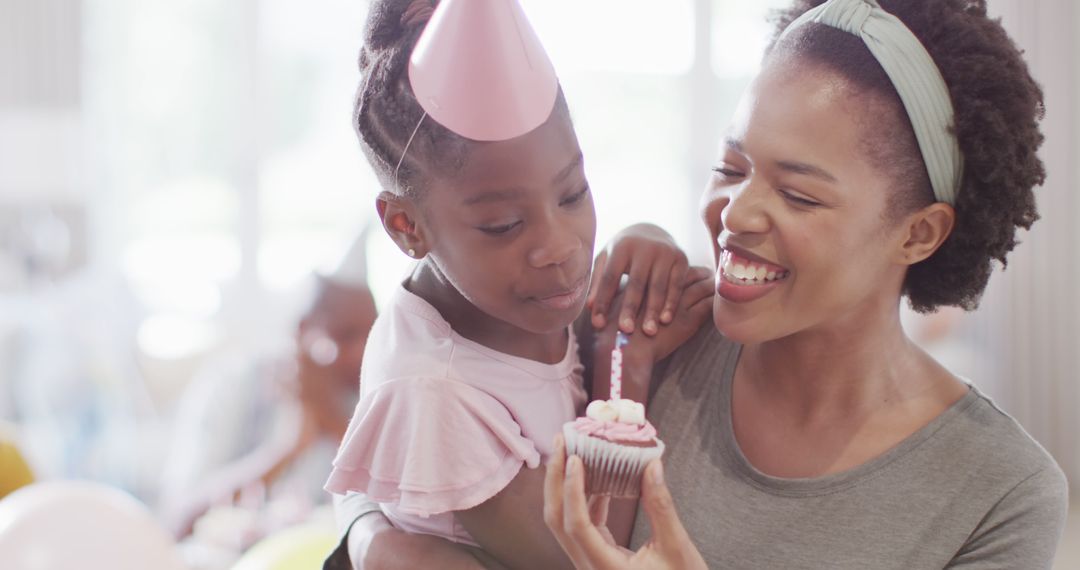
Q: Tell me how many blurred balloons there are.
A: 3